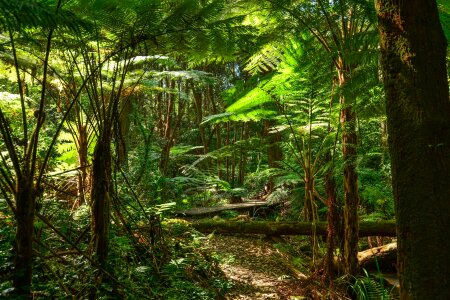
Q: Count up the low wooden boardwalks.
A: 1